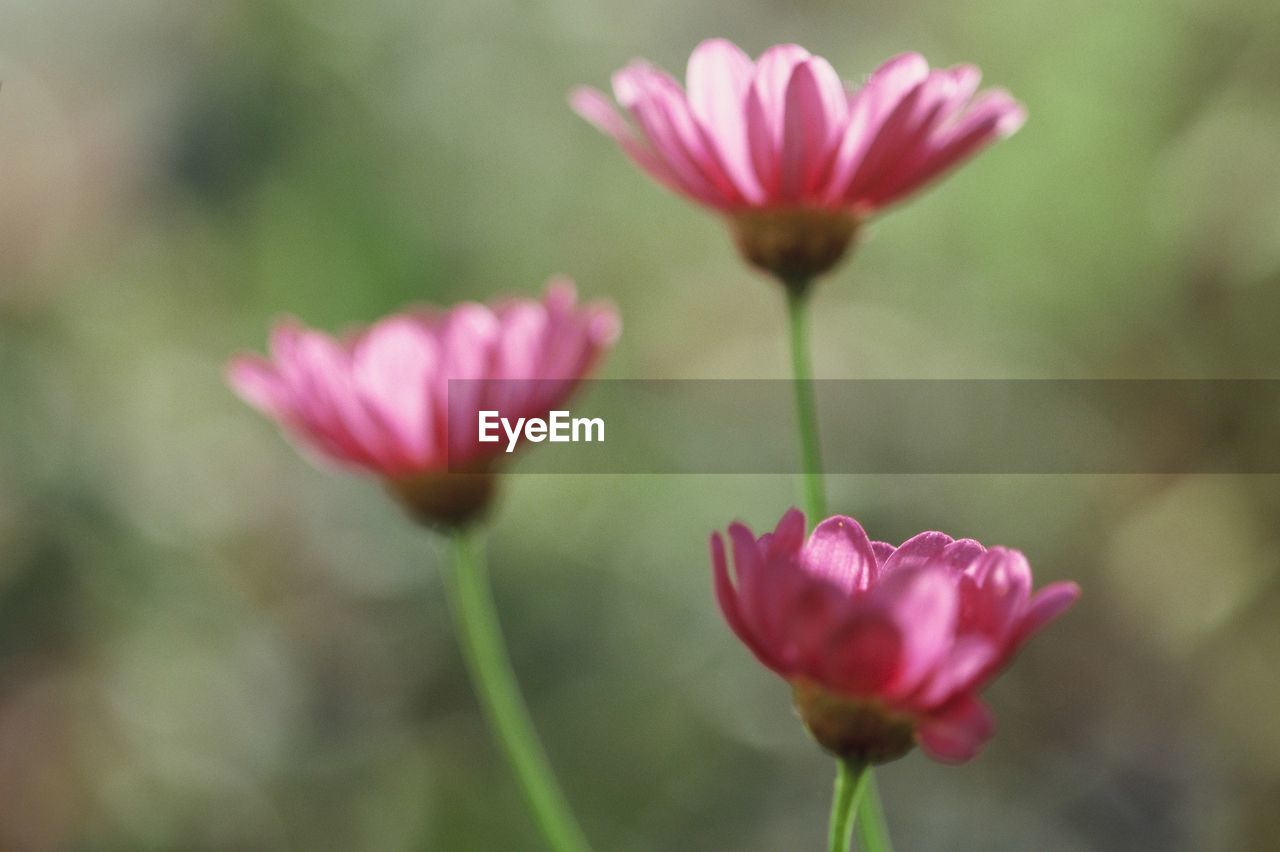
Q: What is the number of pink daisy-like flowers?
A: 3